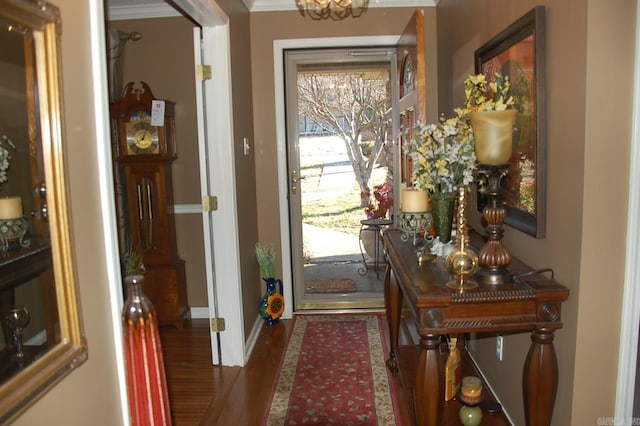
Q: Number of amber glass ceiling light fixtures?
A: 1